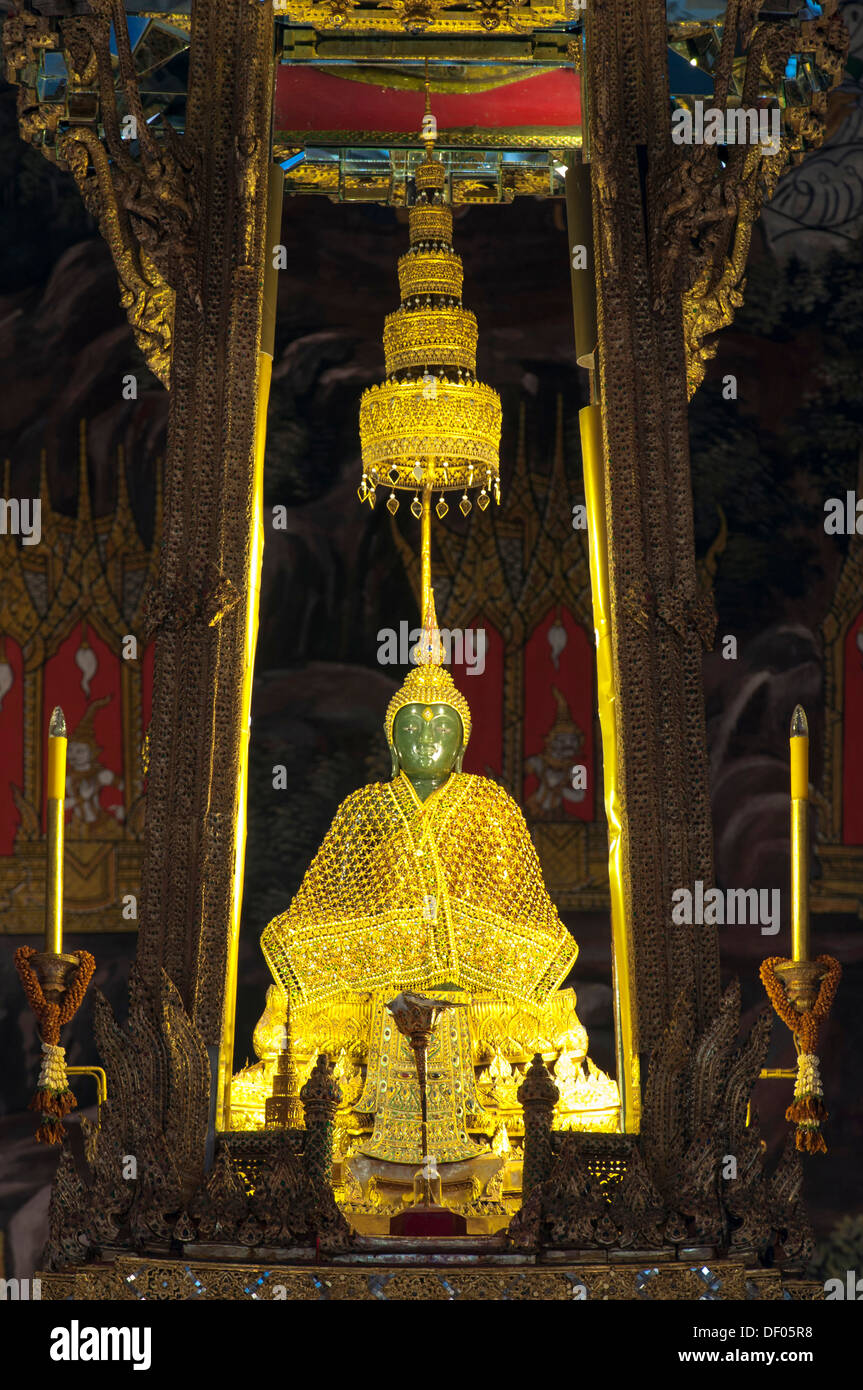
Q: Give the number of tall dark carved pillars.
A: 2